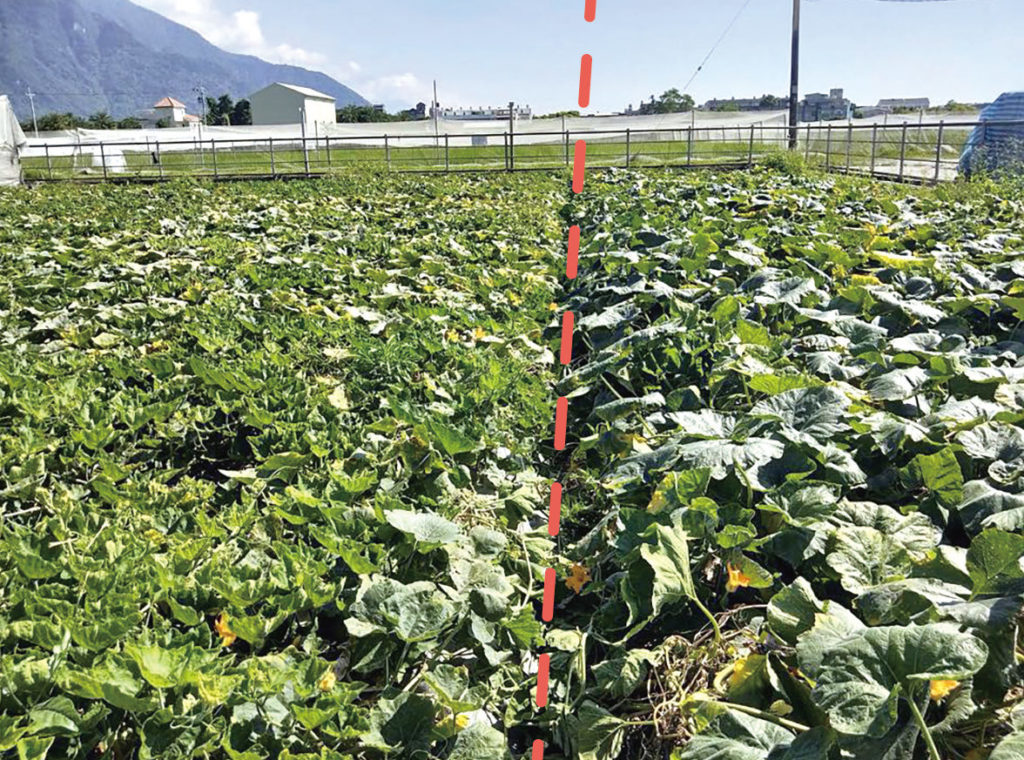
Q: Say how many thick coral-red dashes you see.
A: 10